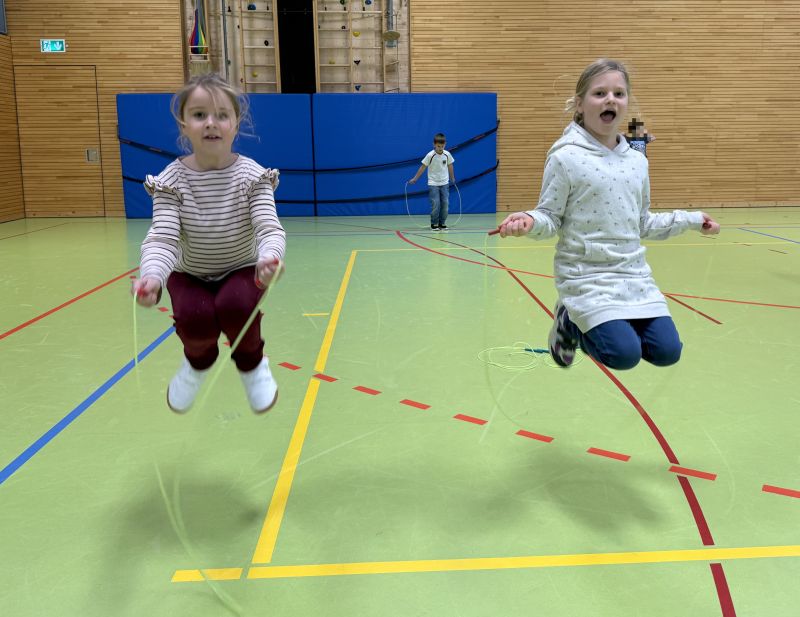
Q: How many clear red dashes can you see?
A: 9